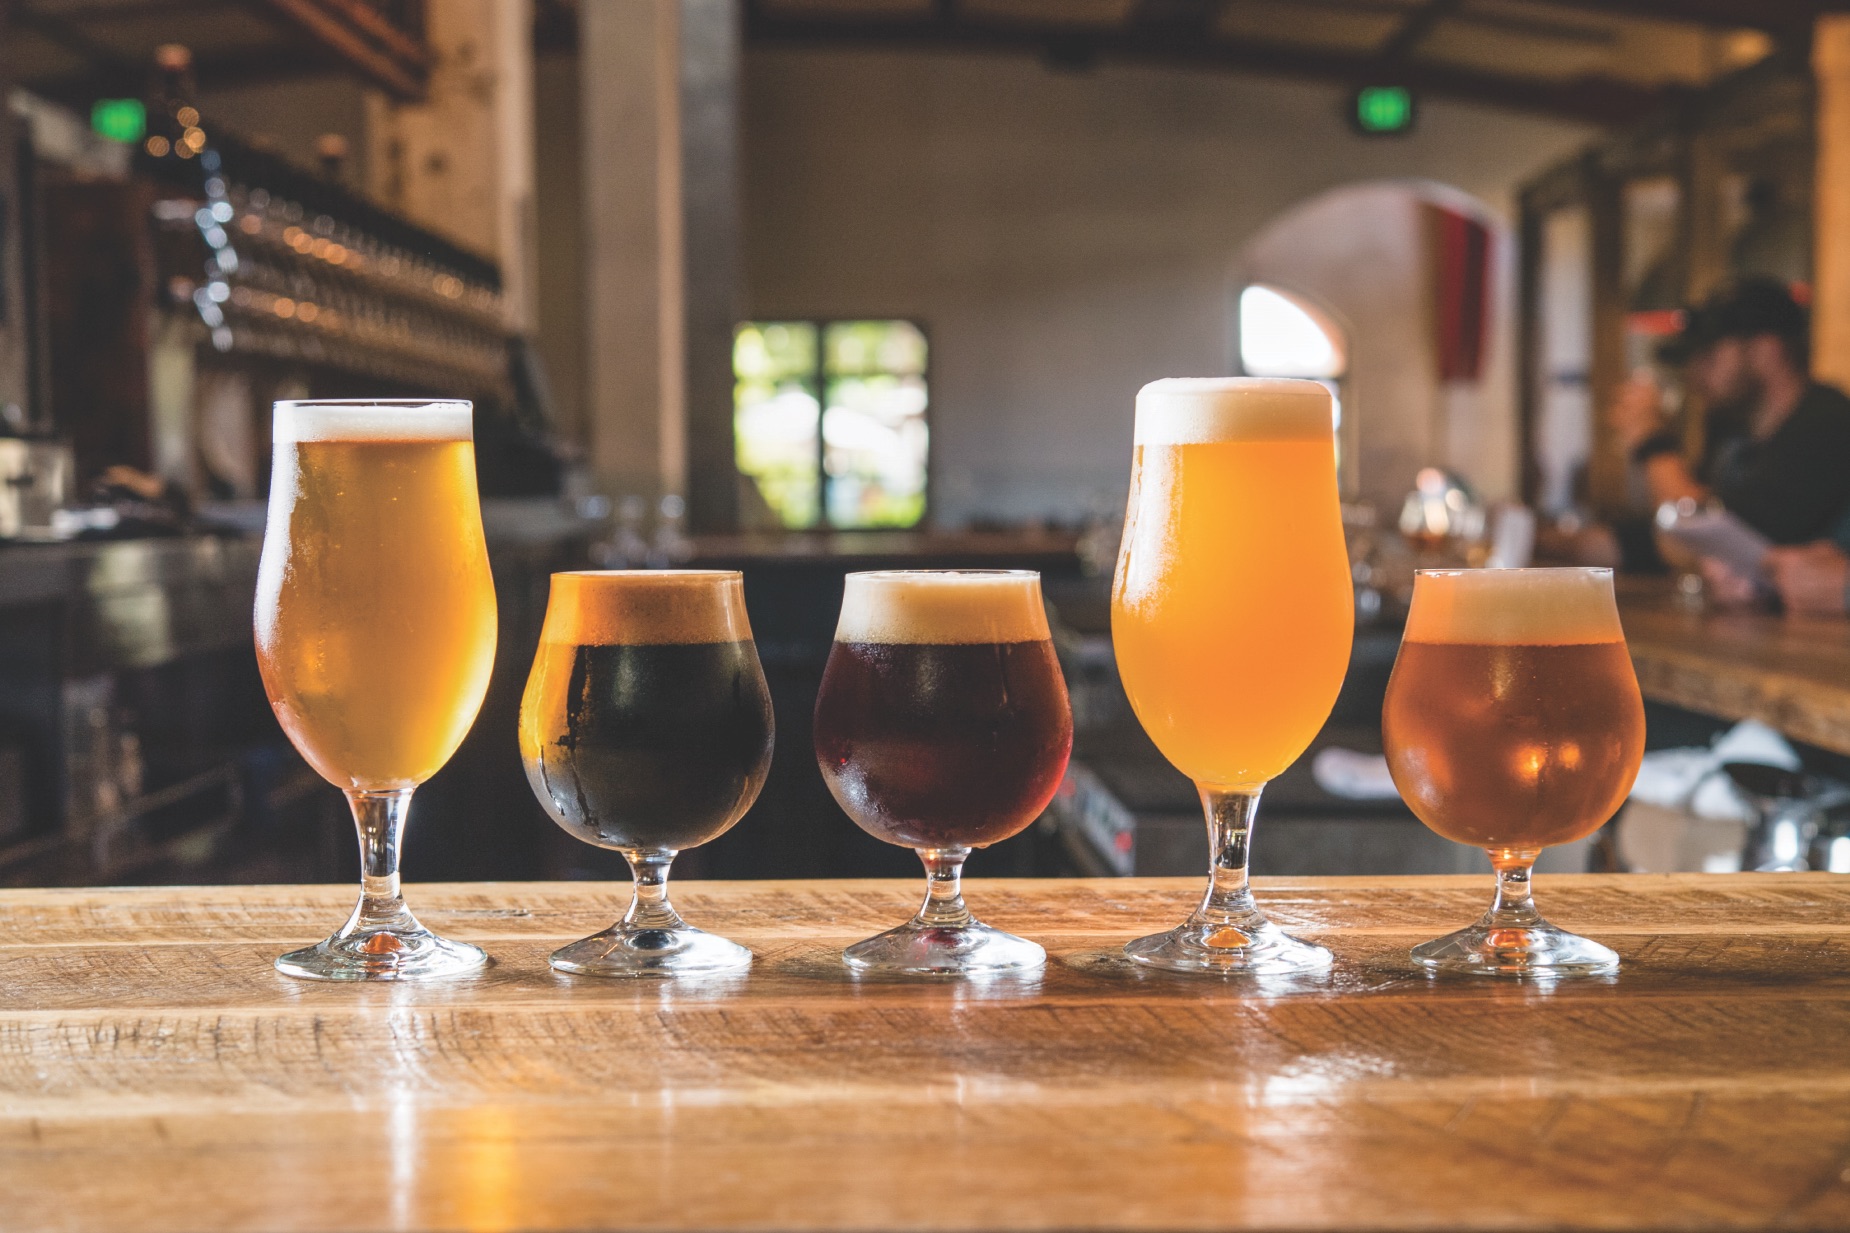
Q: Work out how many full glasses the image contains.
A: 5